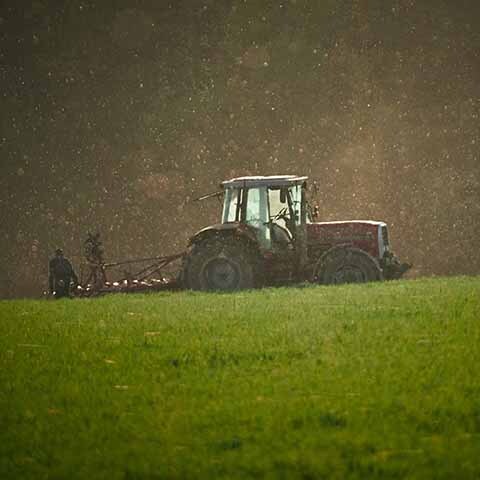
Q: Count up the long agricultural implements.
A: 1